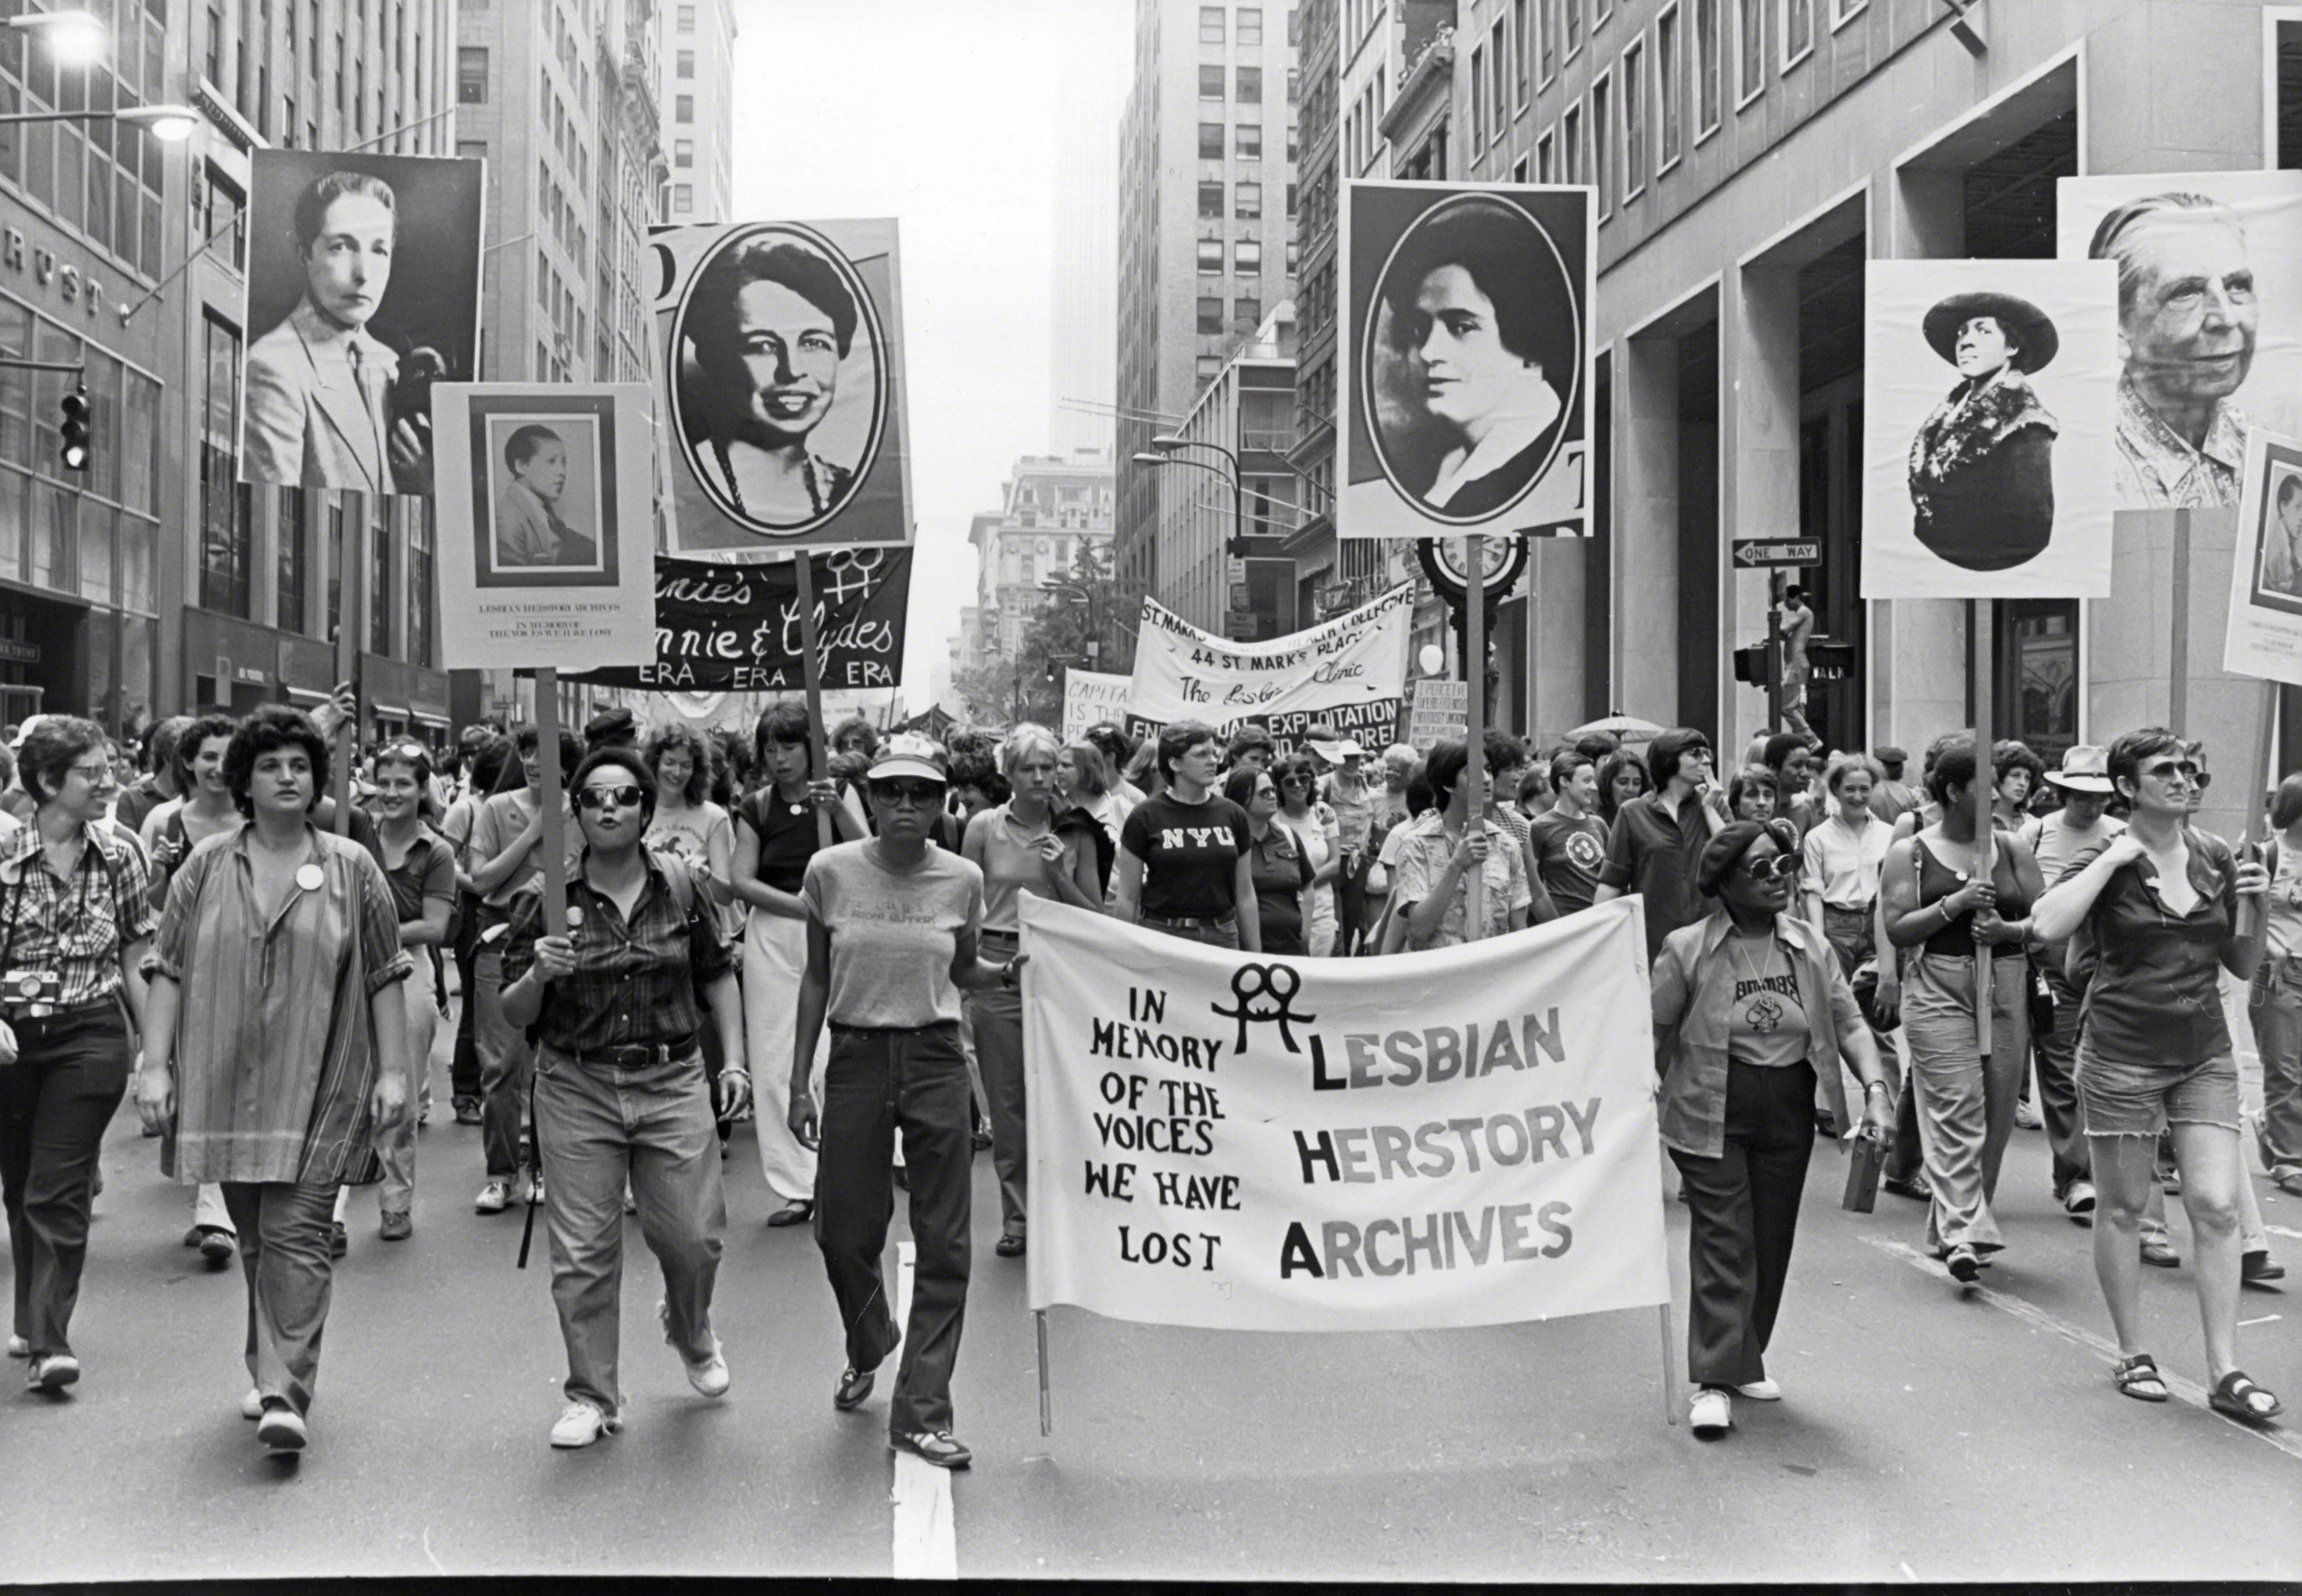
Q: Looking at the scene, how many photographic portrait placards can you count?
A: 7